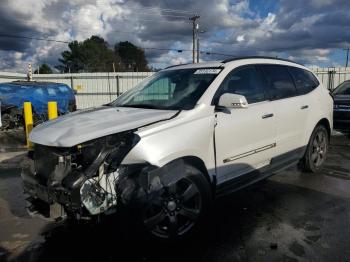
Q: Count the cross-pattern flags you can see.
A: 0